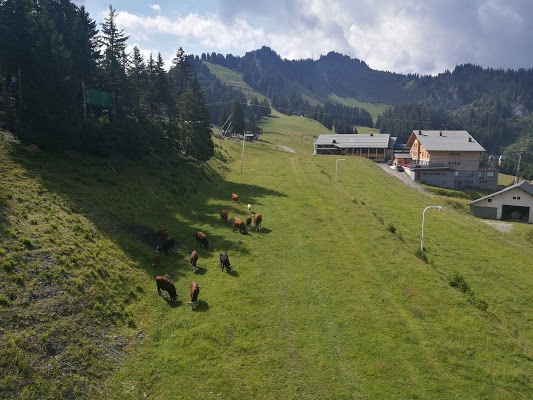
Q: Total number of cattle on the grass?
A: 14